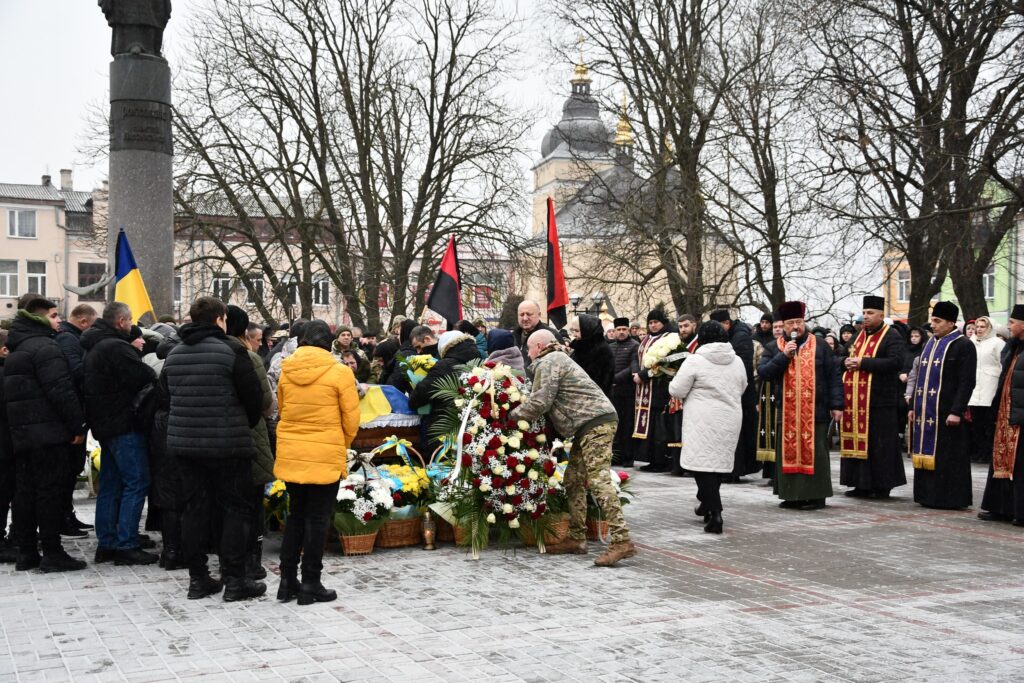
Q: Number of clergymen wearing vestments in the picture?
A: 7